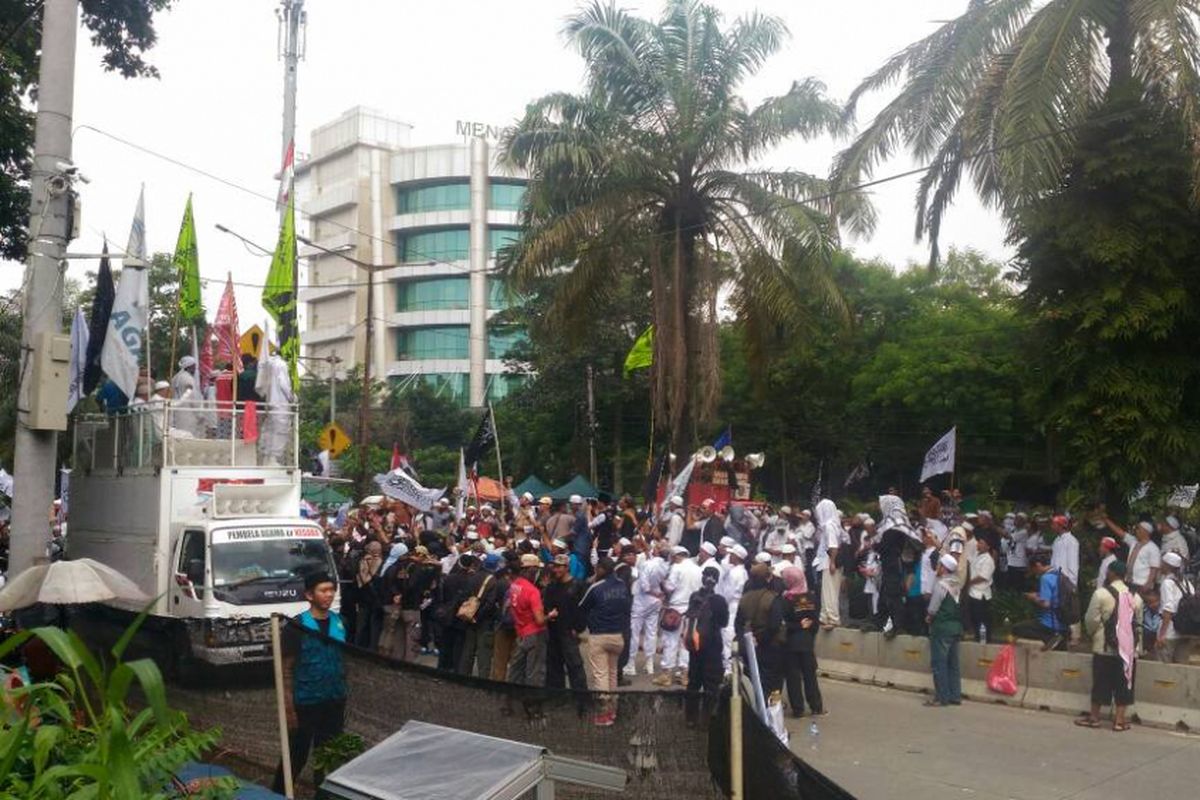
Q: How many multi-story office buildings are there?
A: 1